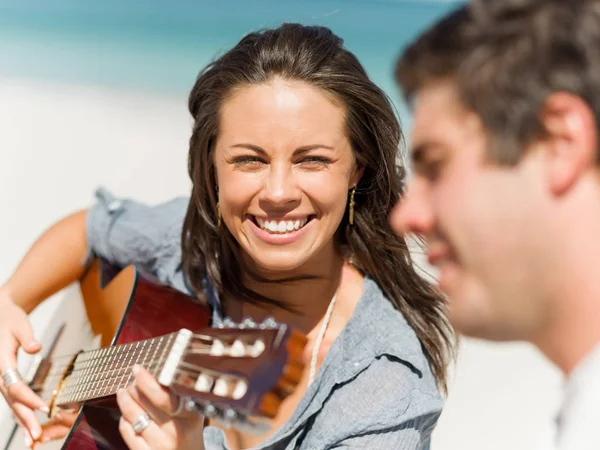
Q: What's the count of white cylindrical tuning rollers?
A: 6